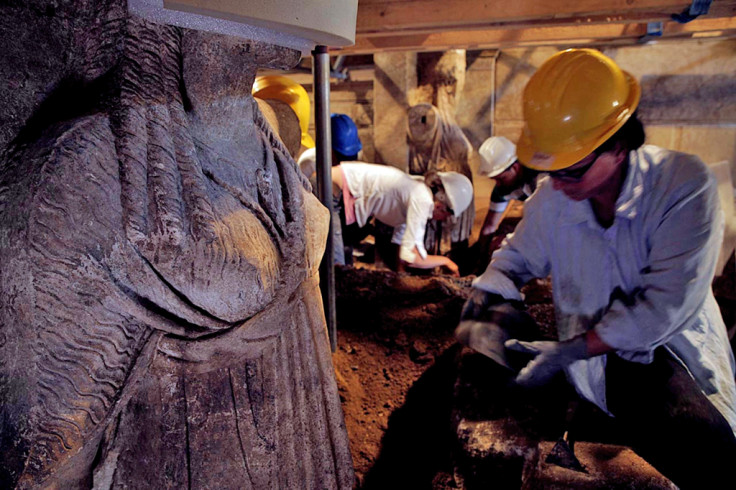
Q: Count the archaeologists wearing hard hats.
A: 5